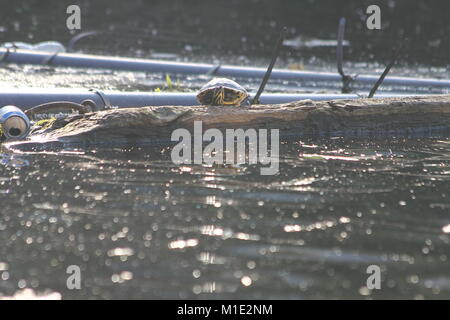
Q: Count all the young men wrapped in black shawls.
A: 0